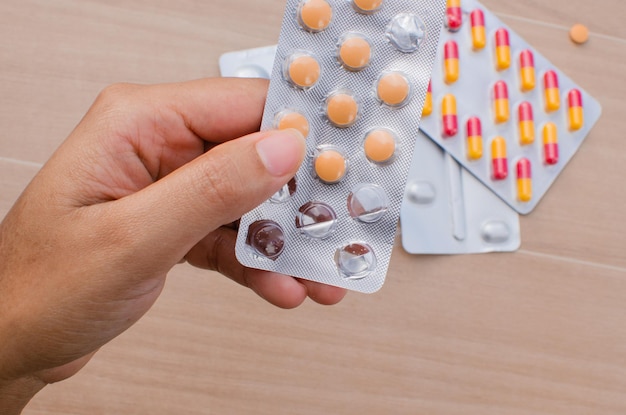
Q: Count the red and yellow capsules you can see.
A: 15